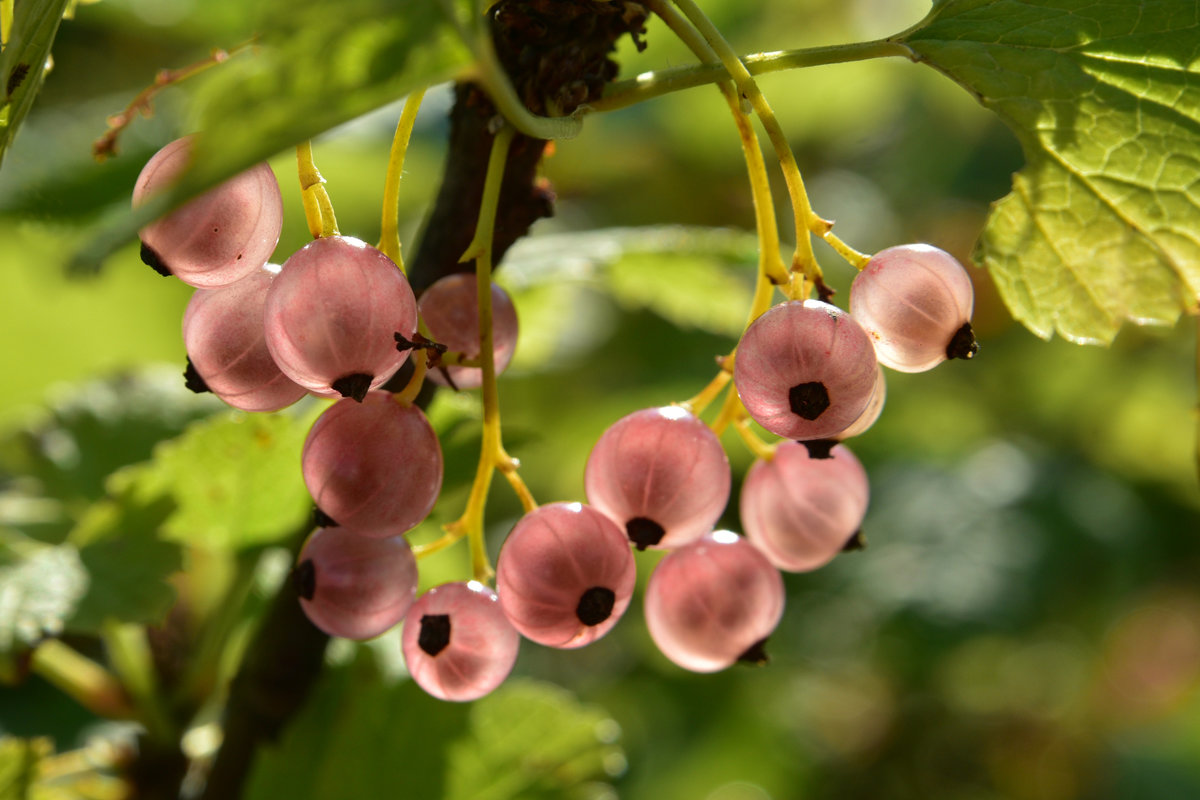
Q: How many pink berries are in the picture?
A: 14